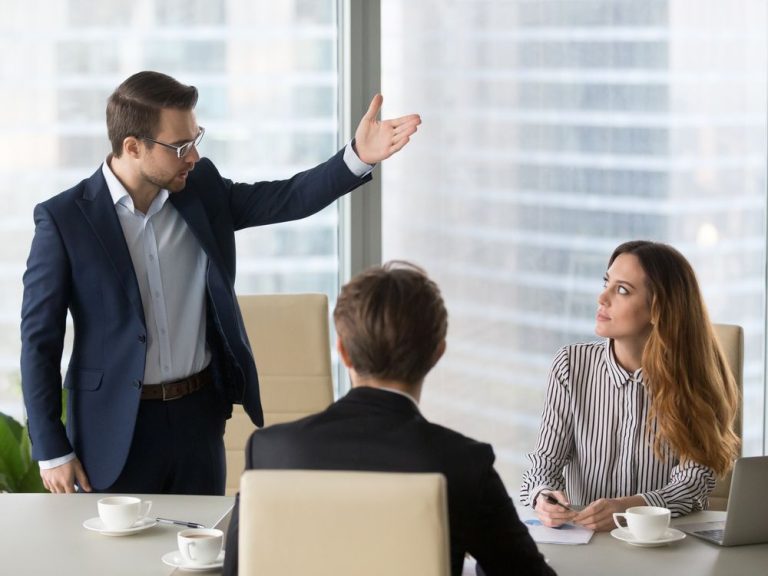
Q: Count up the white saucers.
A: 3